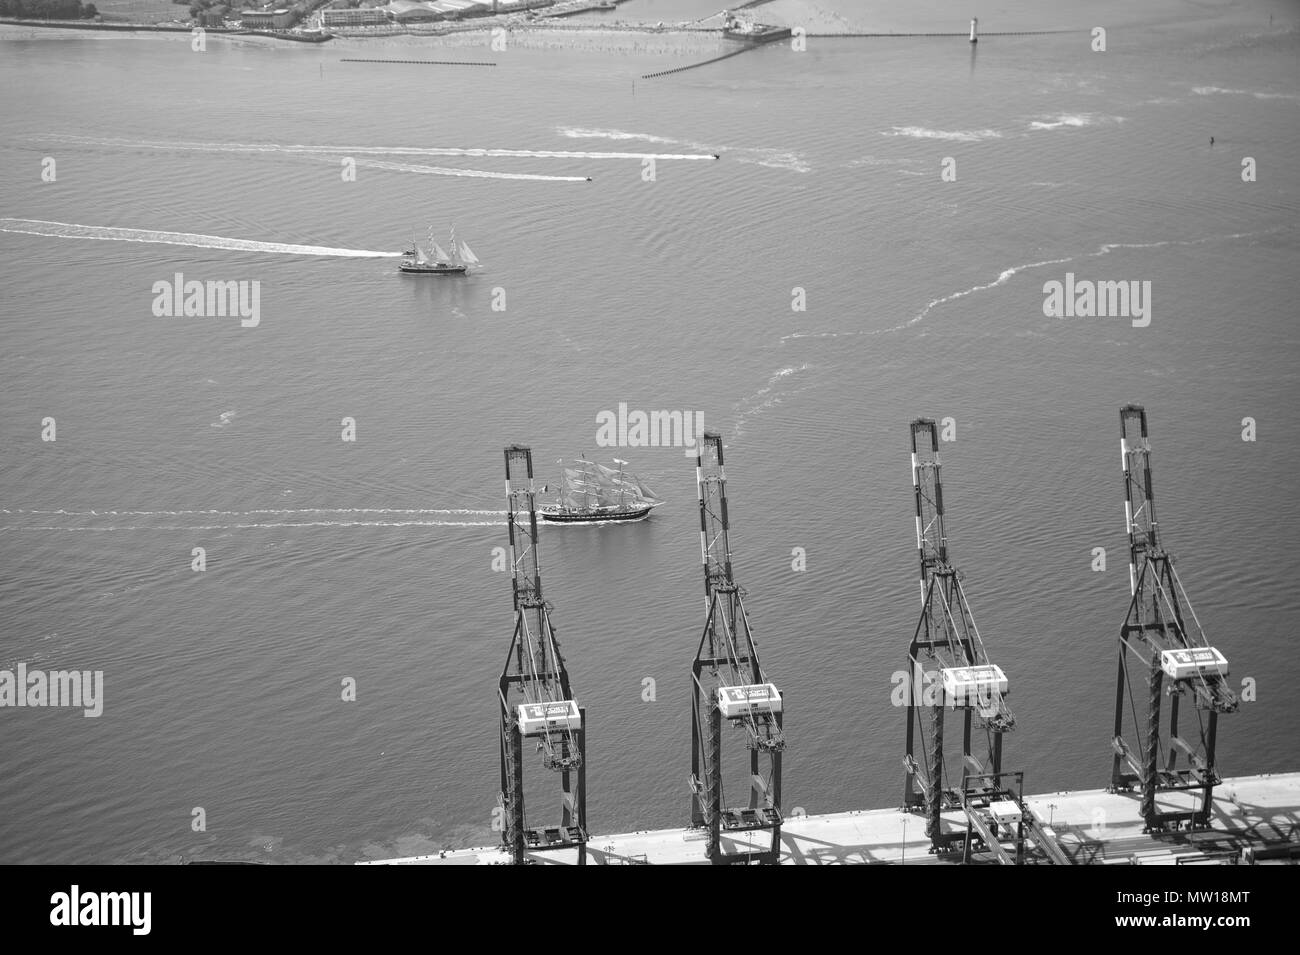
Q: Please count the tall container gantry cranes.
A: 4